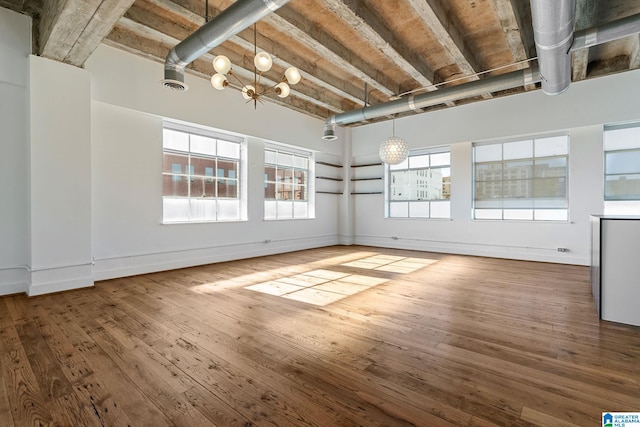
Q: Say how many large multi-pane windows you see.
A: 5